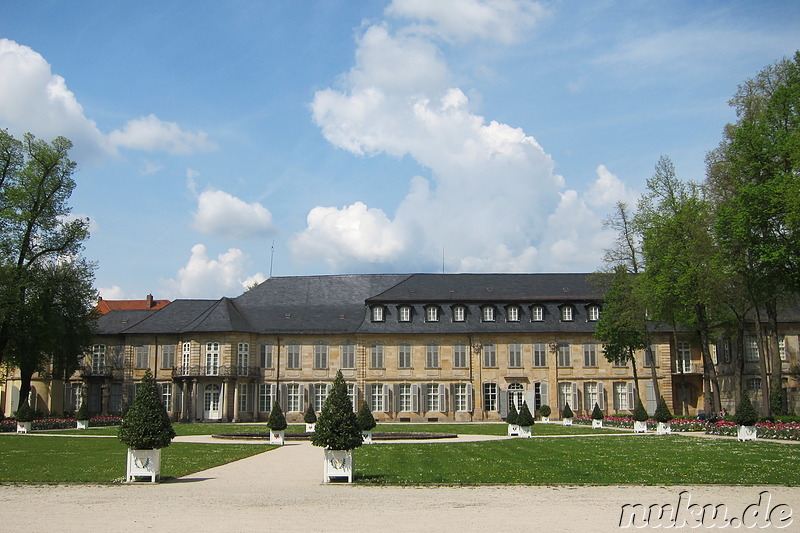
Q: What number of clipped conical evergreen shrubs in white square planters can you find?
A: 14